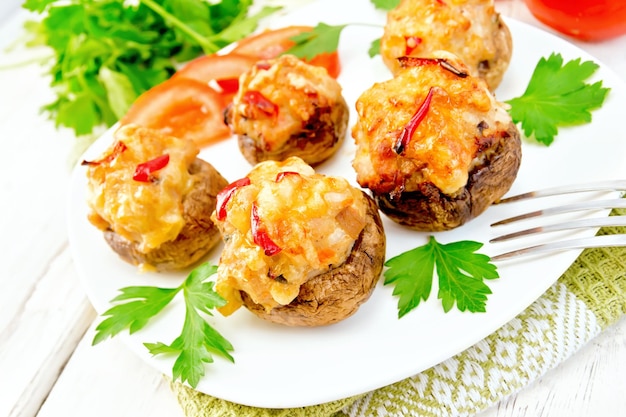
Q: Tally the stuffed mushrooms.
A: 5